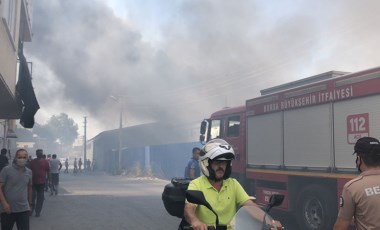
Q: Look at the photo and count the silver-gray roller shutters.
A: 3